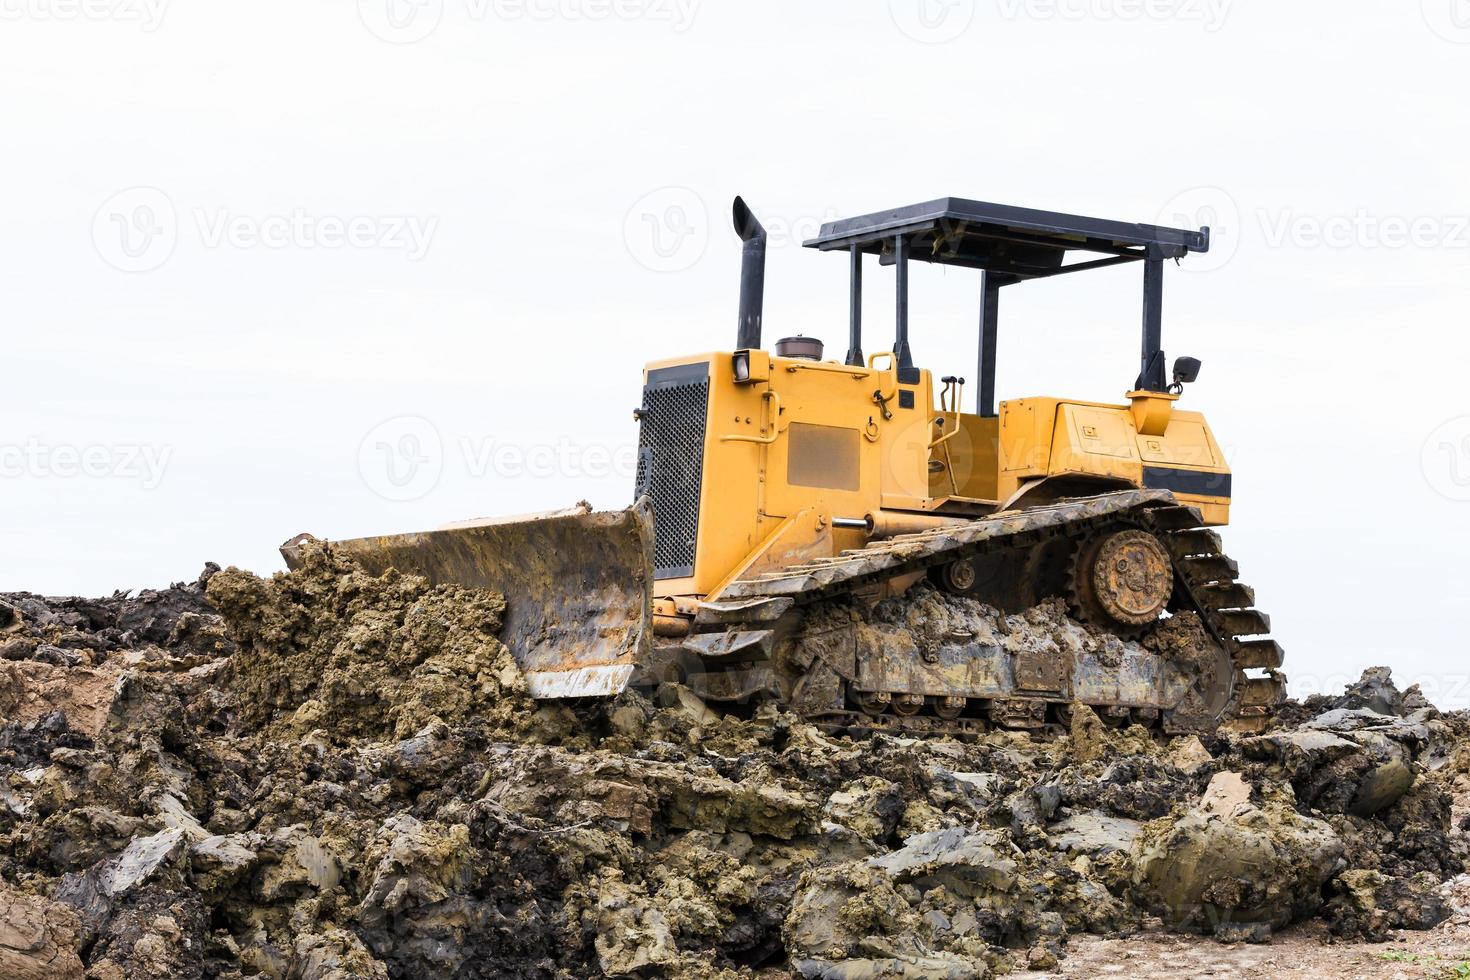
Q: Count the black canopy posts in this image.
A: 4